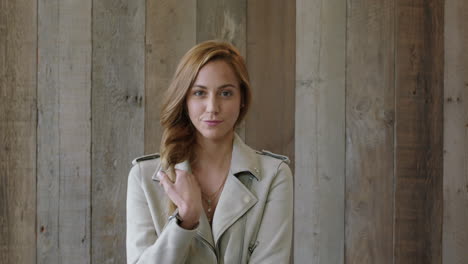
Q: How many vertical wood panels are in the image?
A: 10